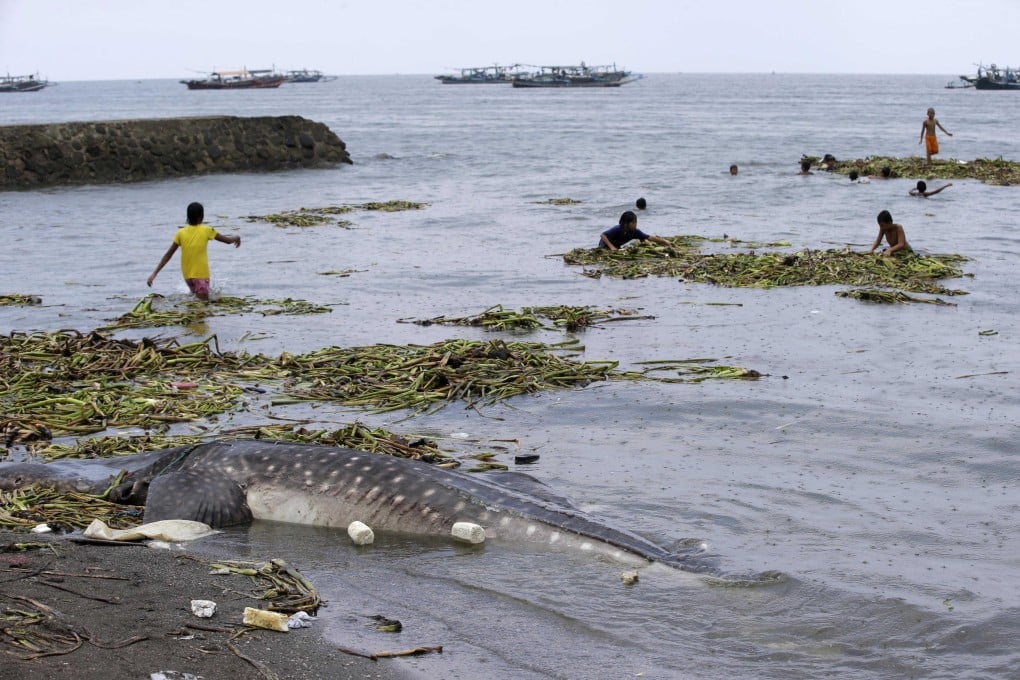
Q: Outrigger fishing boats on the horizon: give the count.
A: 6